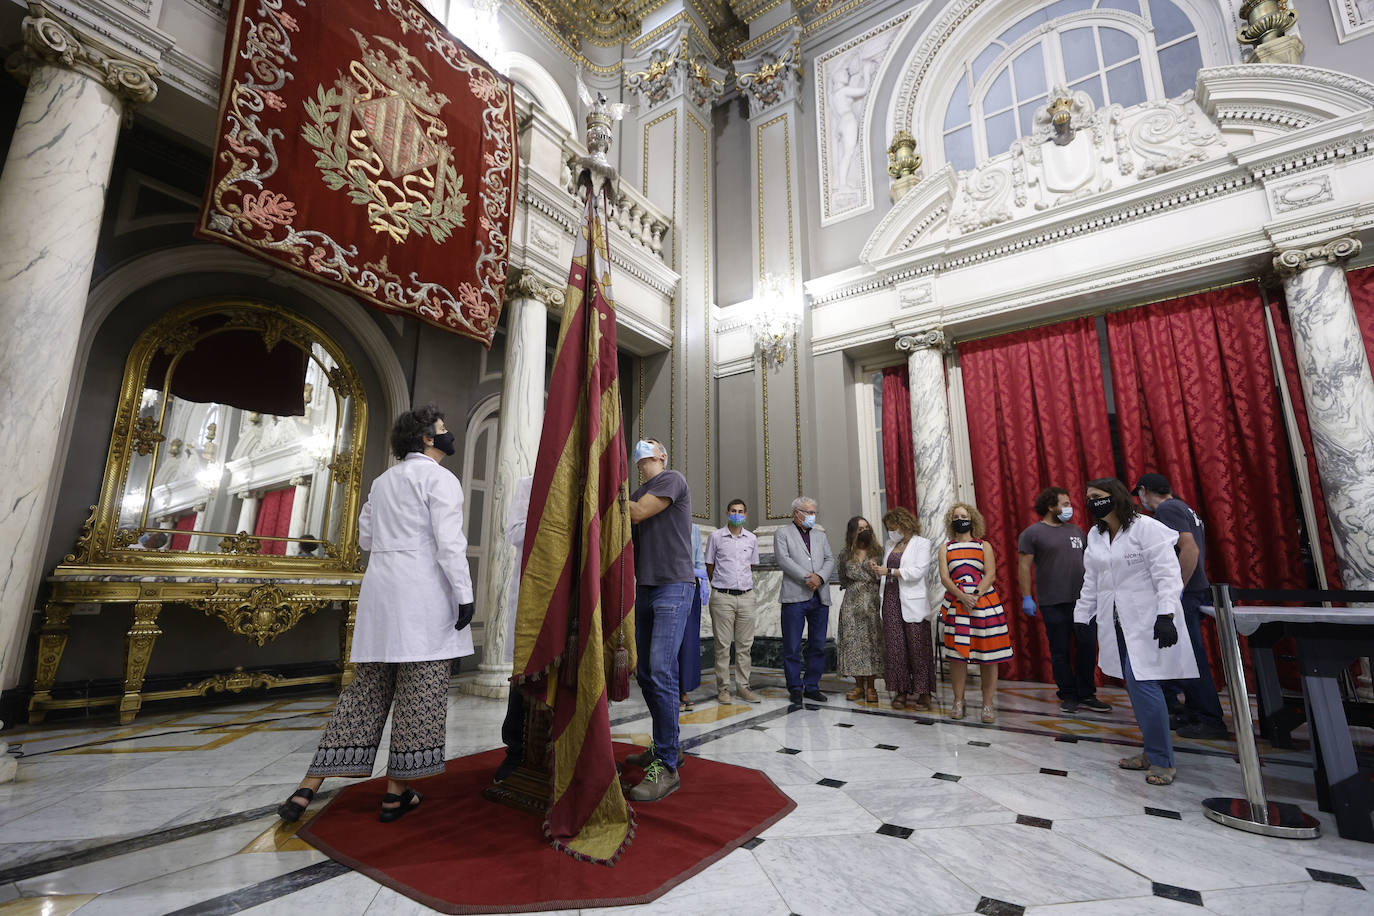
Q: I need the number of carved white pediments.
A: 1